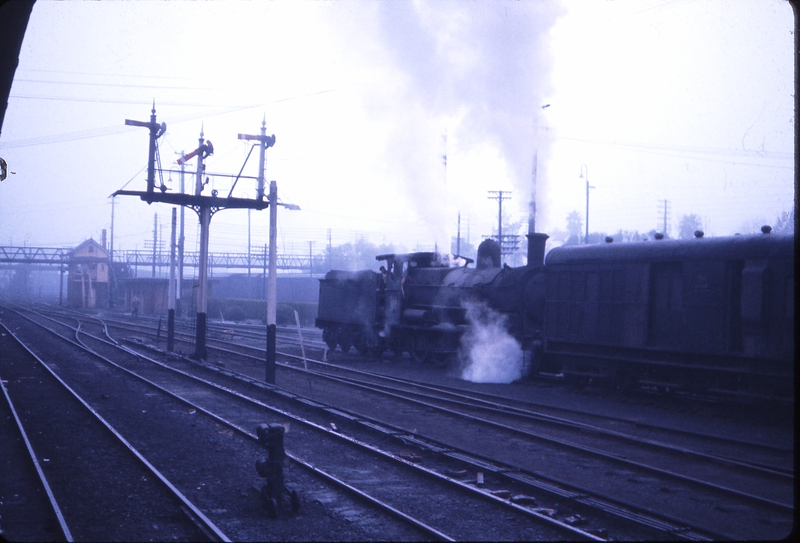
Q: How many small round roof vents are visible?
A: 4